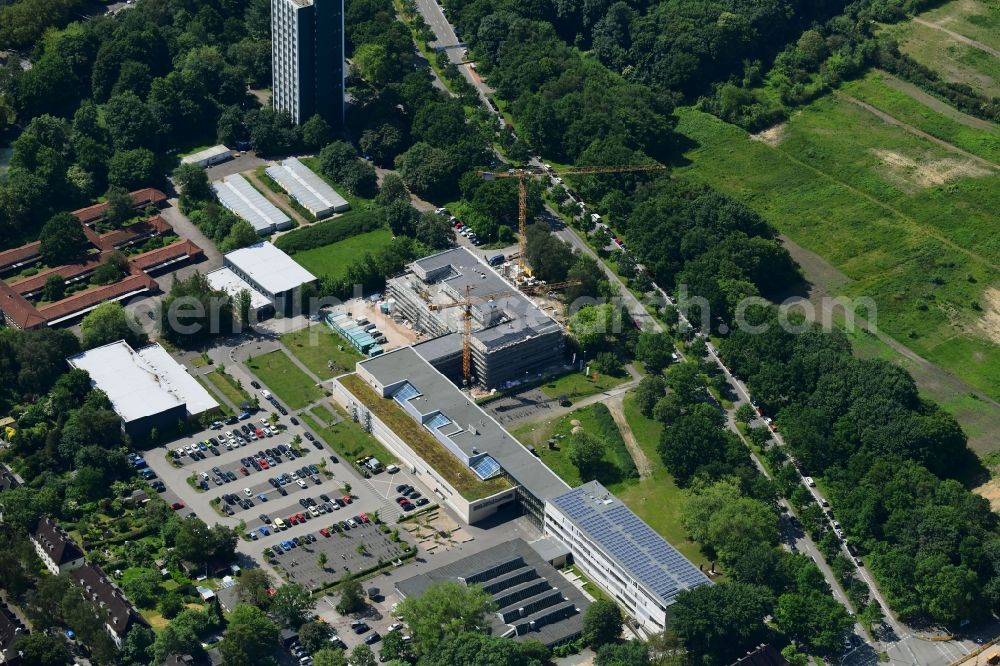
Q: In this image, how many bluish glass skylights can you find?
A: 3